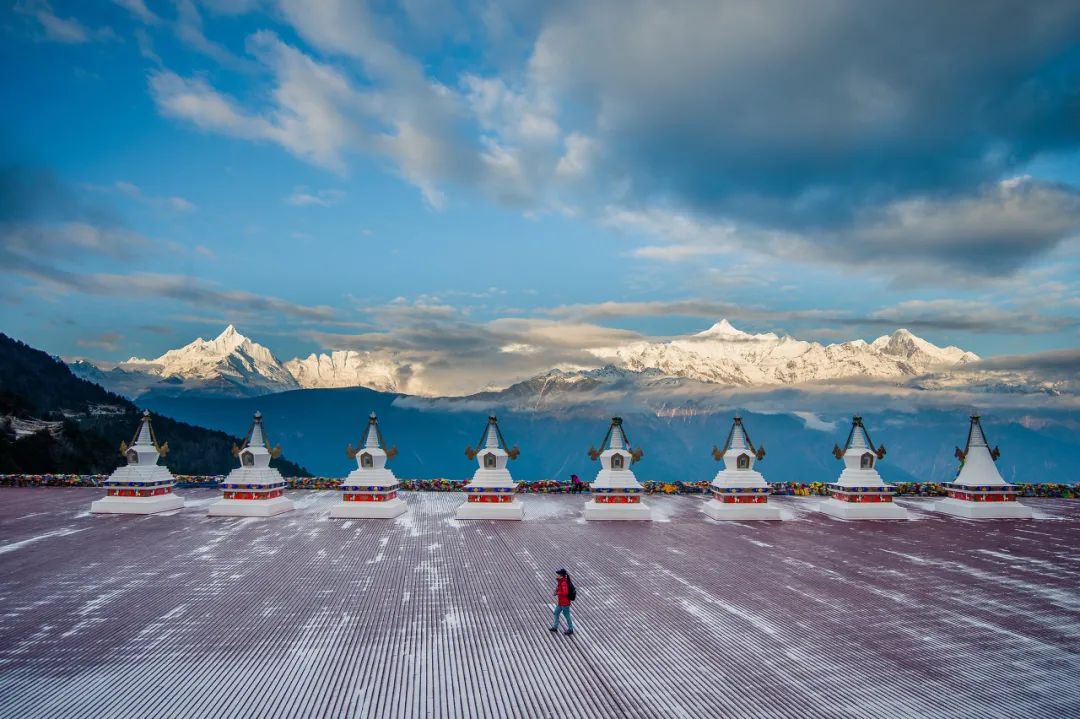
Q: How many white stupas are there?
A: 8